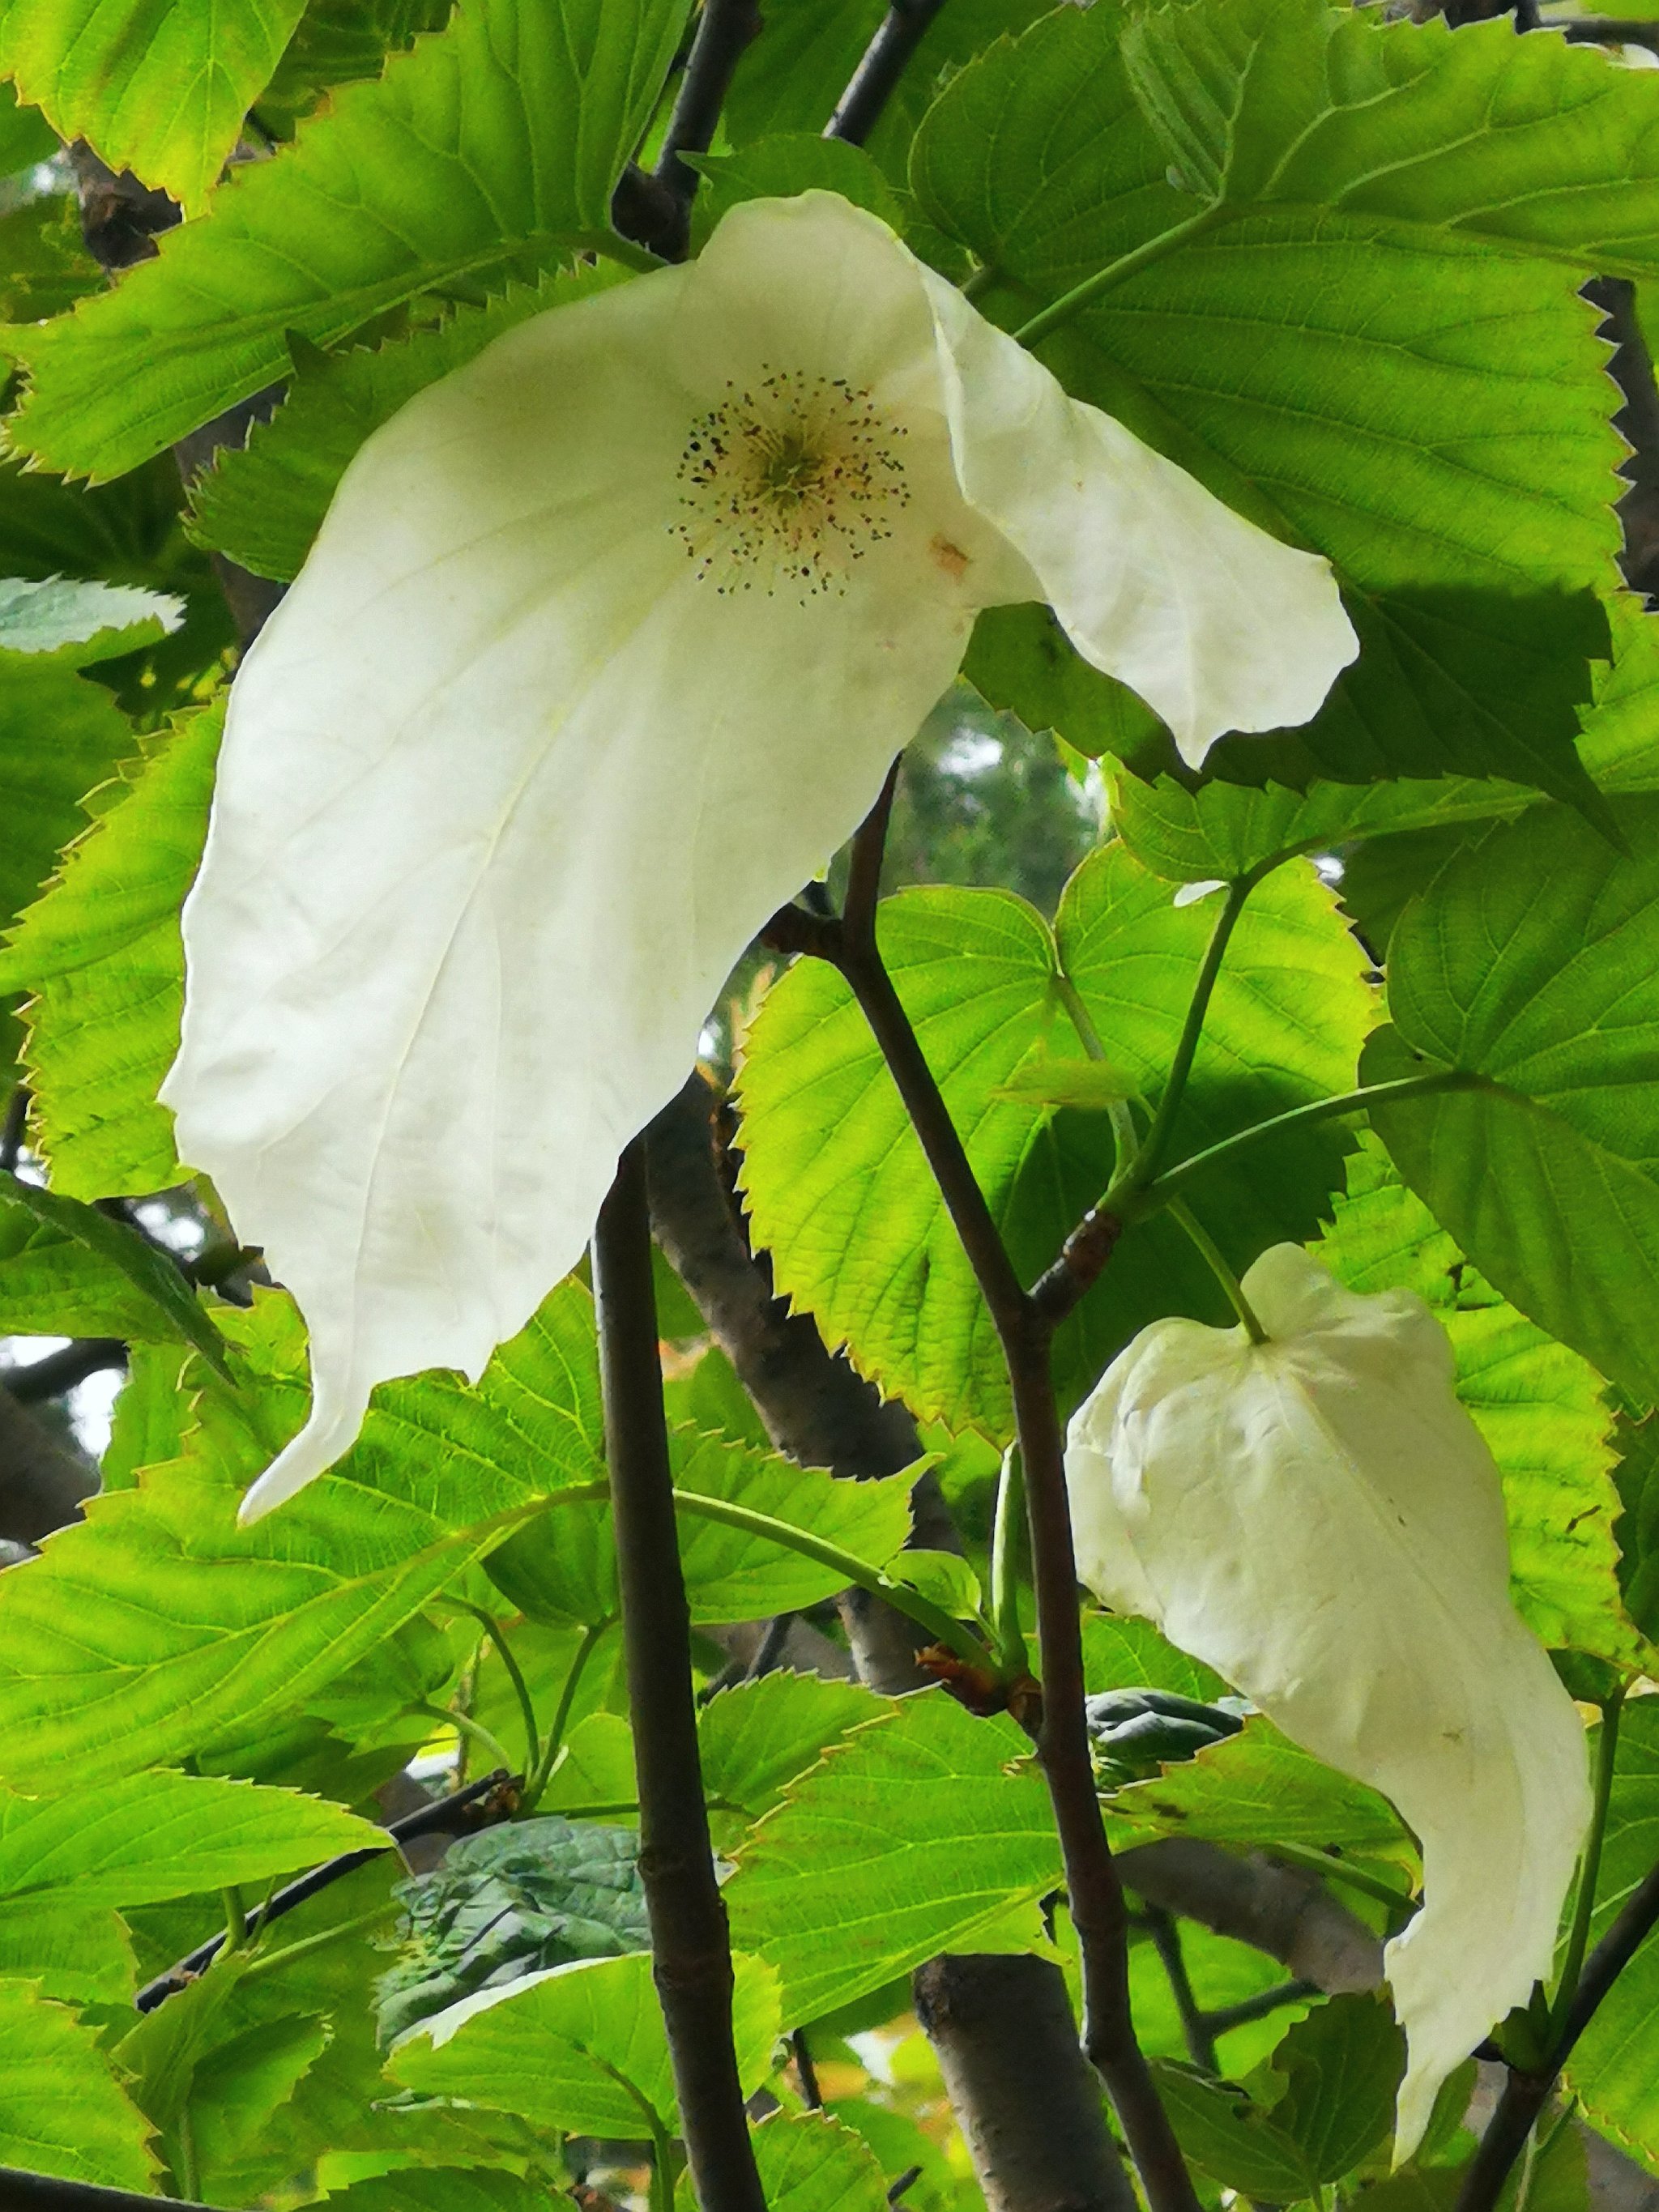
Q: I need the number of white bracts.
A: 3